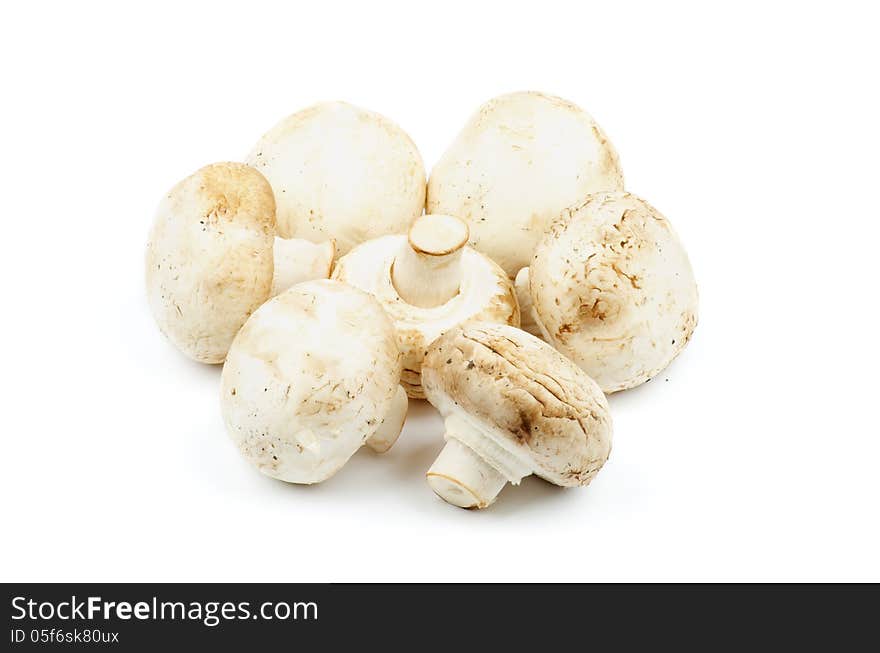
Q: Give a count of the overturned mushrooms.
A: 1